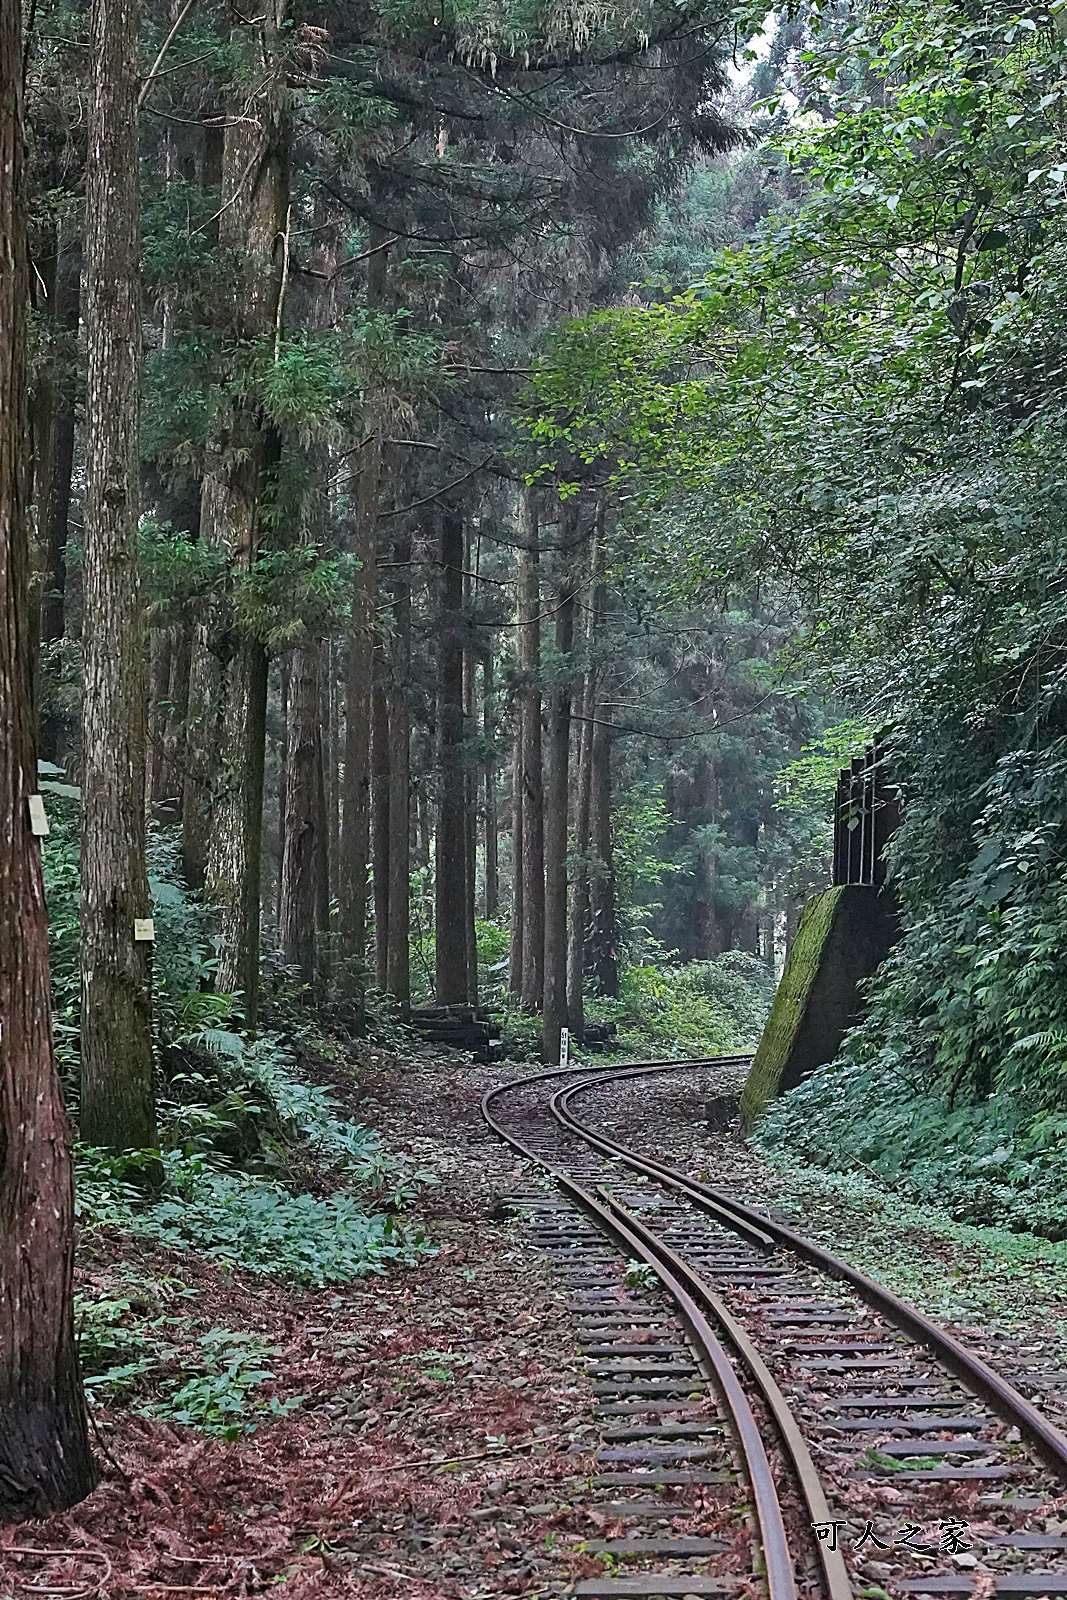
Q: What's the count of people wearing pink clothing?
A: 0